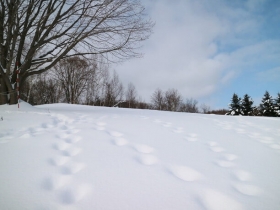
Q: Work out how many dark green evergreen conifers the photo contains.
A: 4